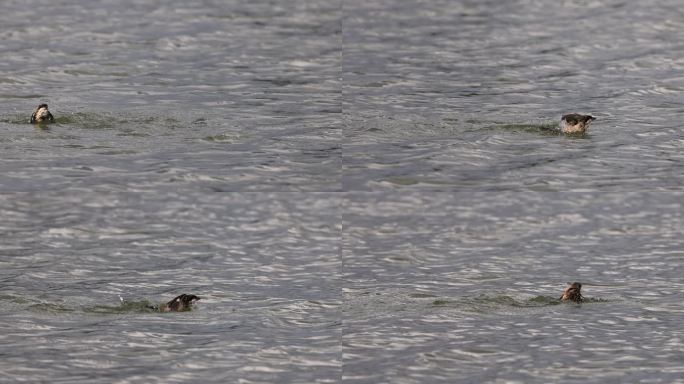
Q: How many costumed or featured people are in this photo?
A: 0